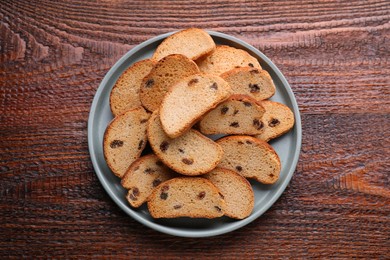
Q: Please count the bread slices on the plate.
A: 14